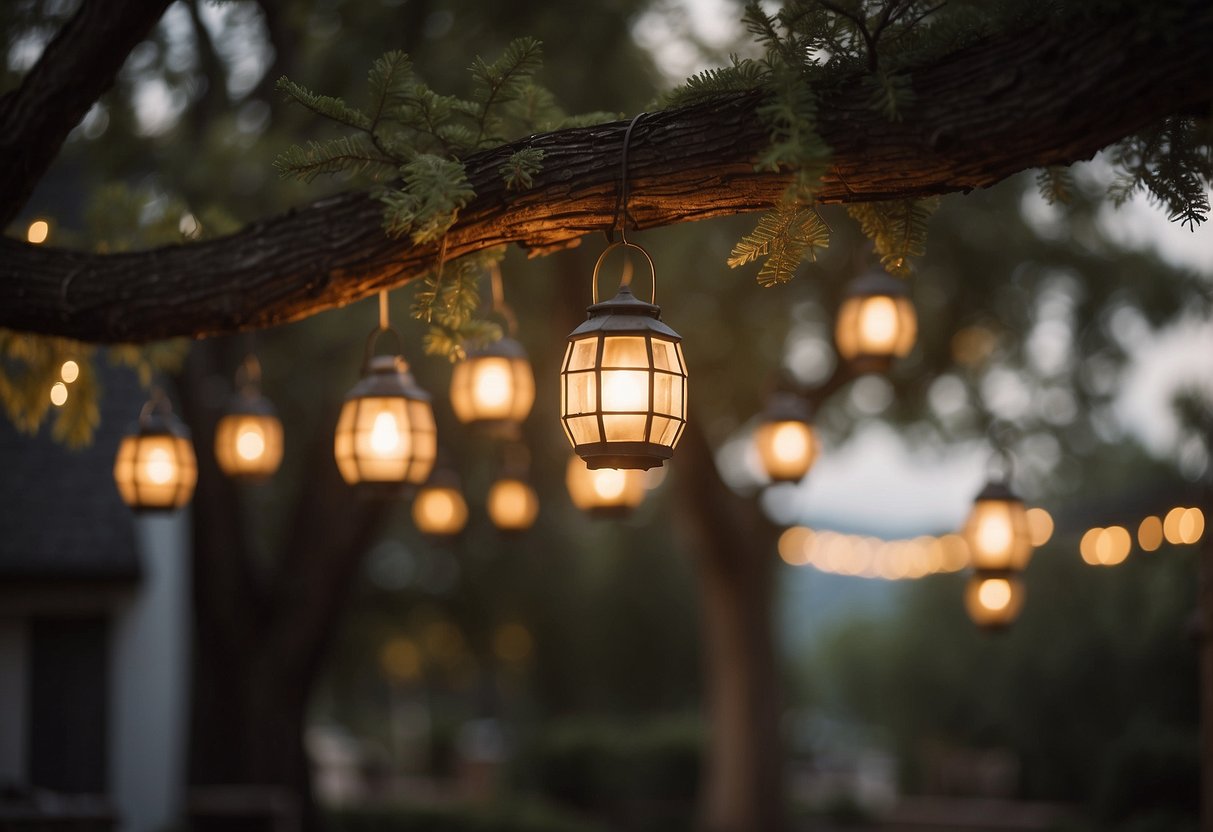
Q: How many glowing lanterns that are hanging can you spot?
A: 12